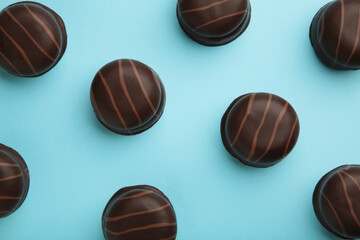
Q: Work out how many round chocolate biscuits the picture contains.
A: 8